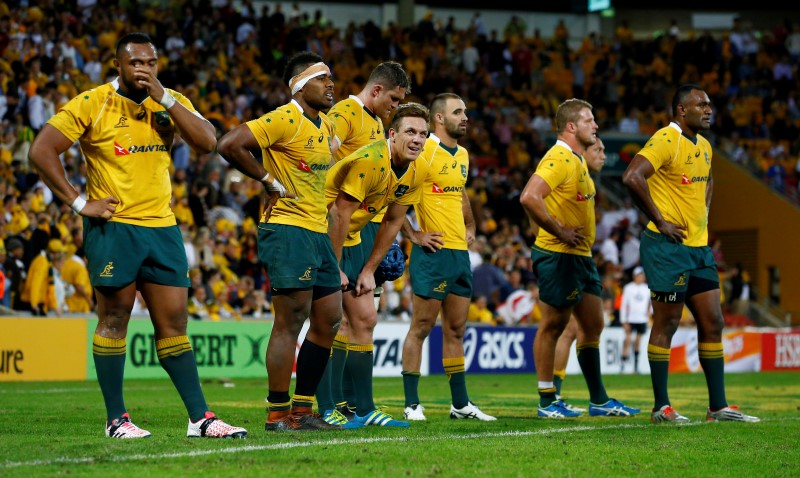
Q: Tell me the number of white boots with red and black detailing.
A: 2